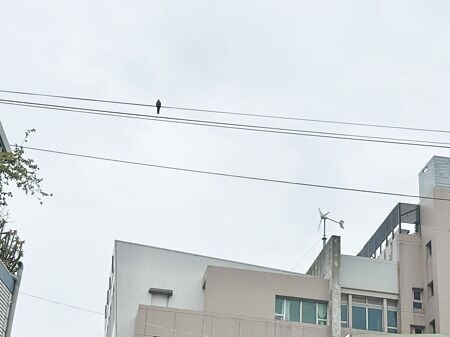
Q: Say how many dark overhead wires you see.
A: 4